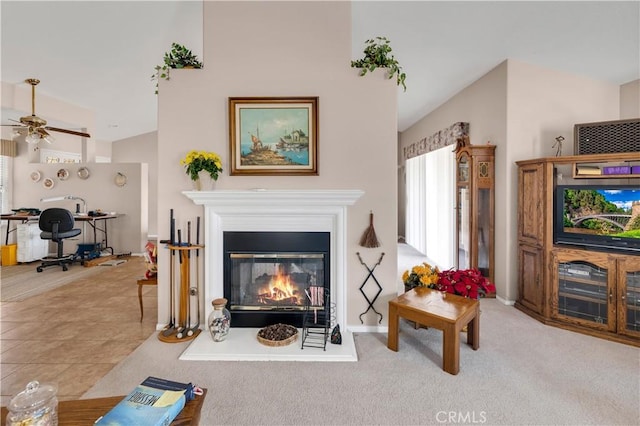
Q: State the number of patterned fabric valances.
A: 1